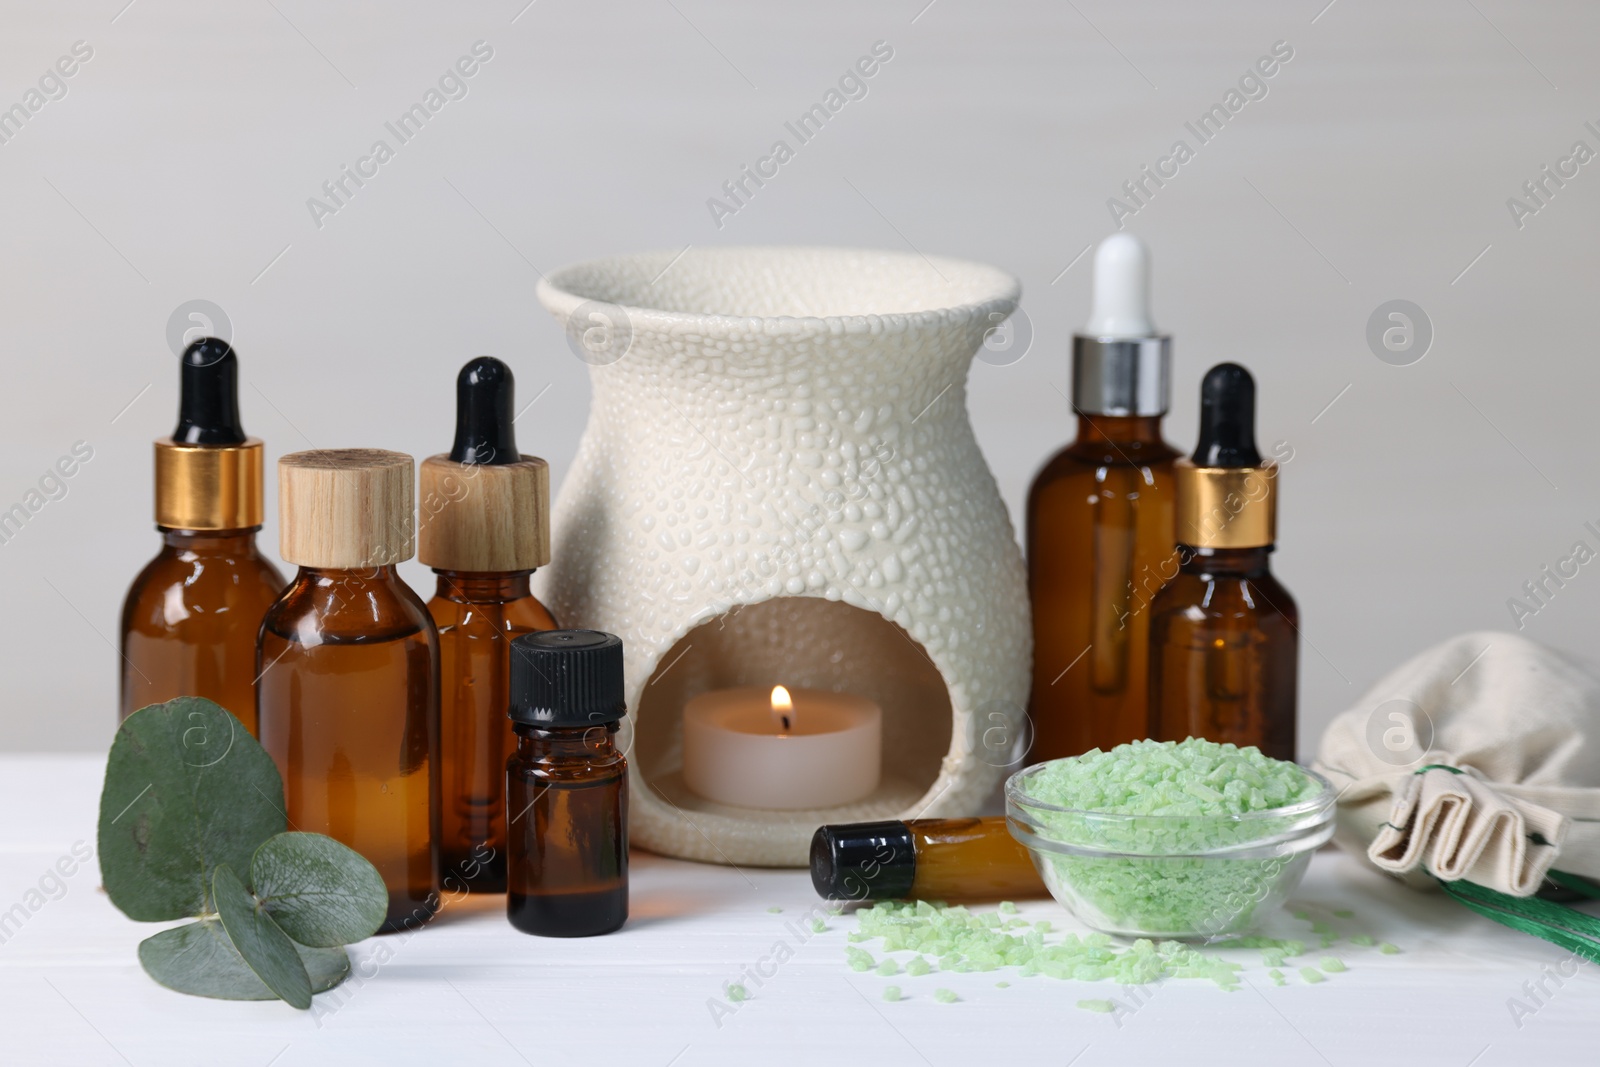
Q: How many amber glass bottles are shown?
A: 7